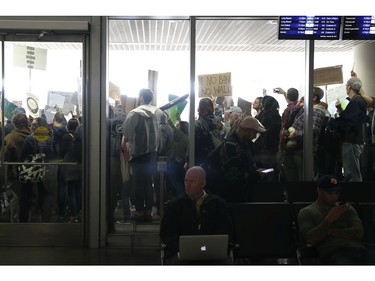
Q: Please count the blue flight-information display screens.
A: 2